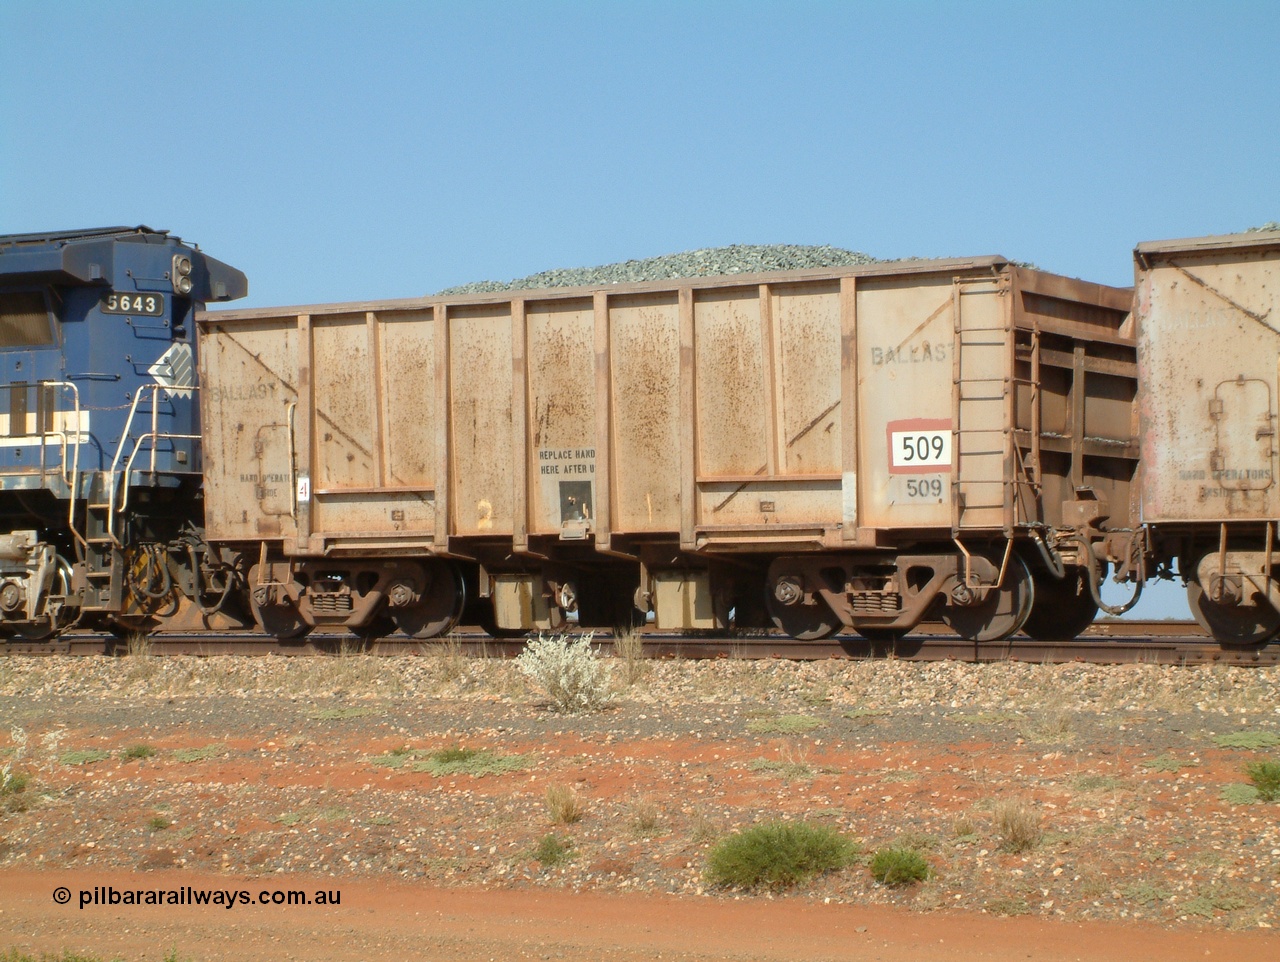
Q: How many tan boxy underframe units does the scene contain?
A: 2